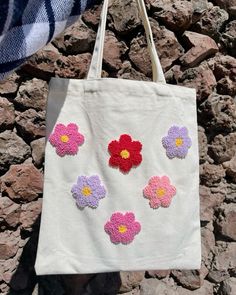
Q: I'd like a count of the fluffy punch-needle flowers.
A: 6